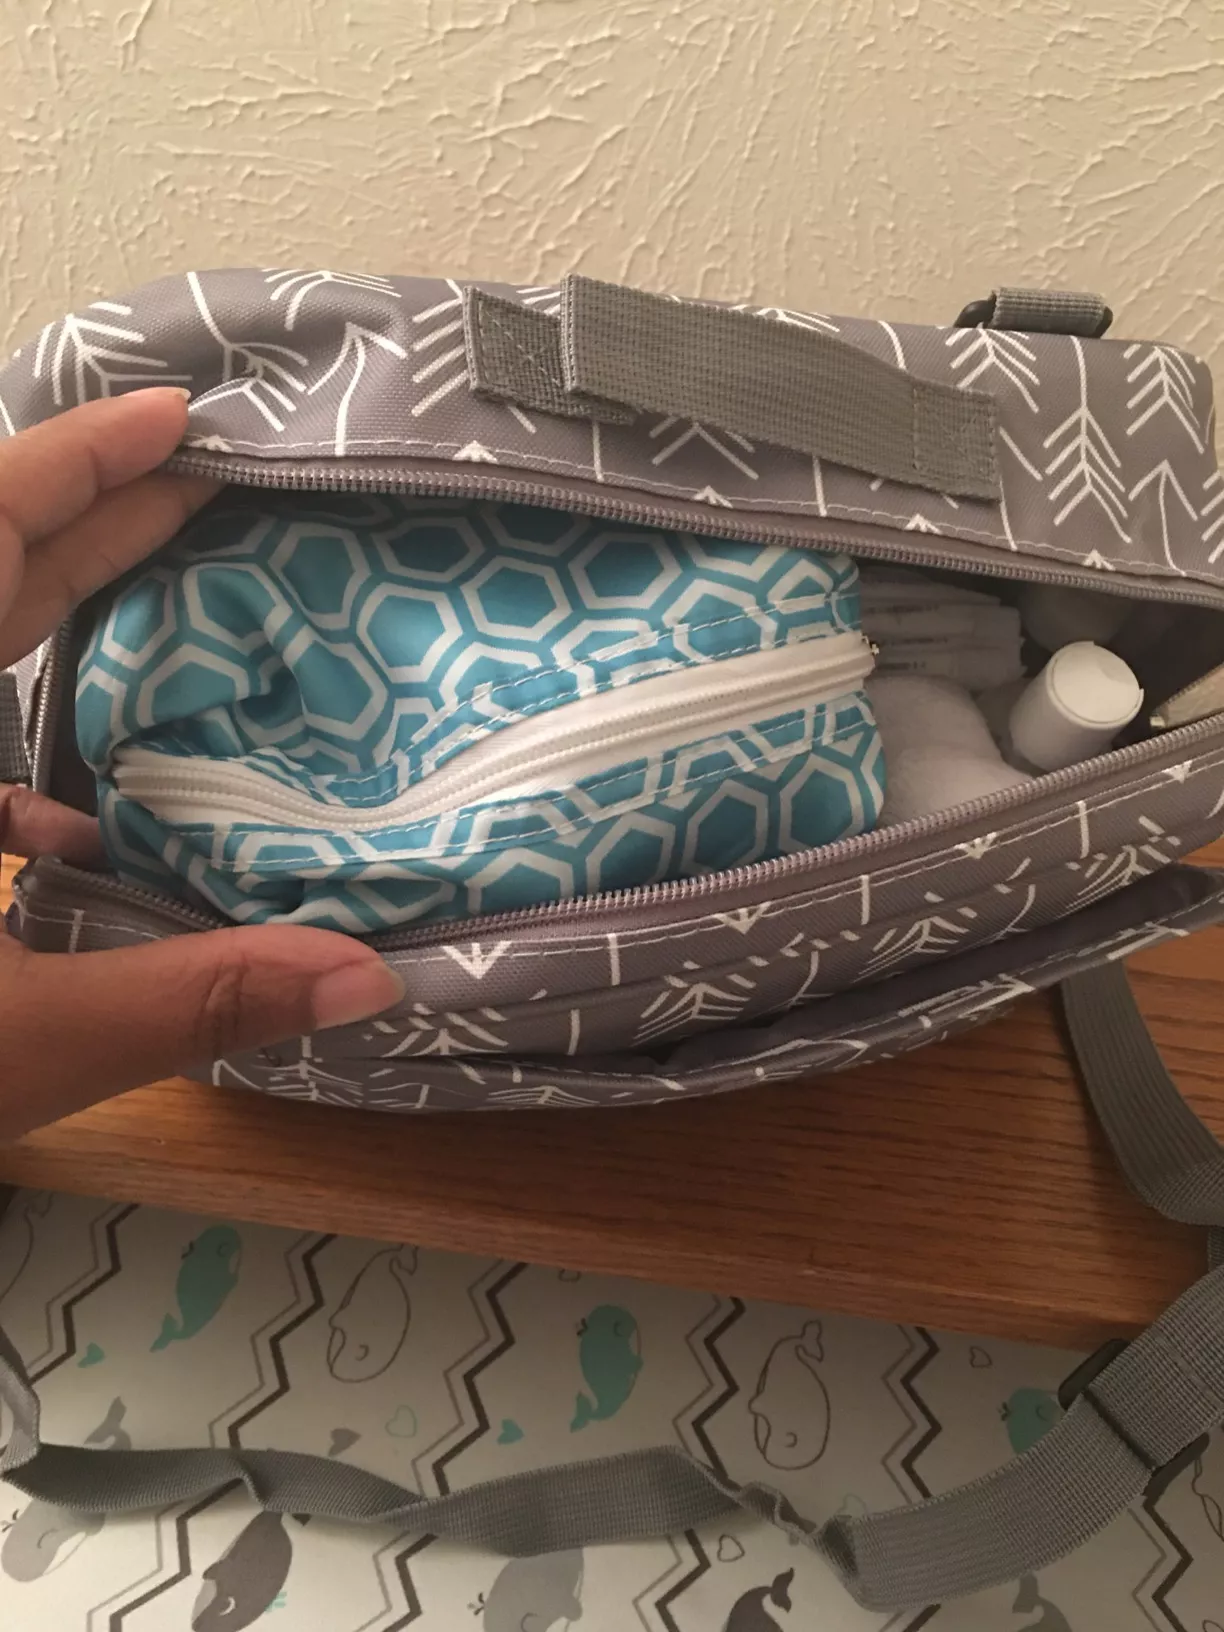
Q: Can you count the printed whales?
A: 12